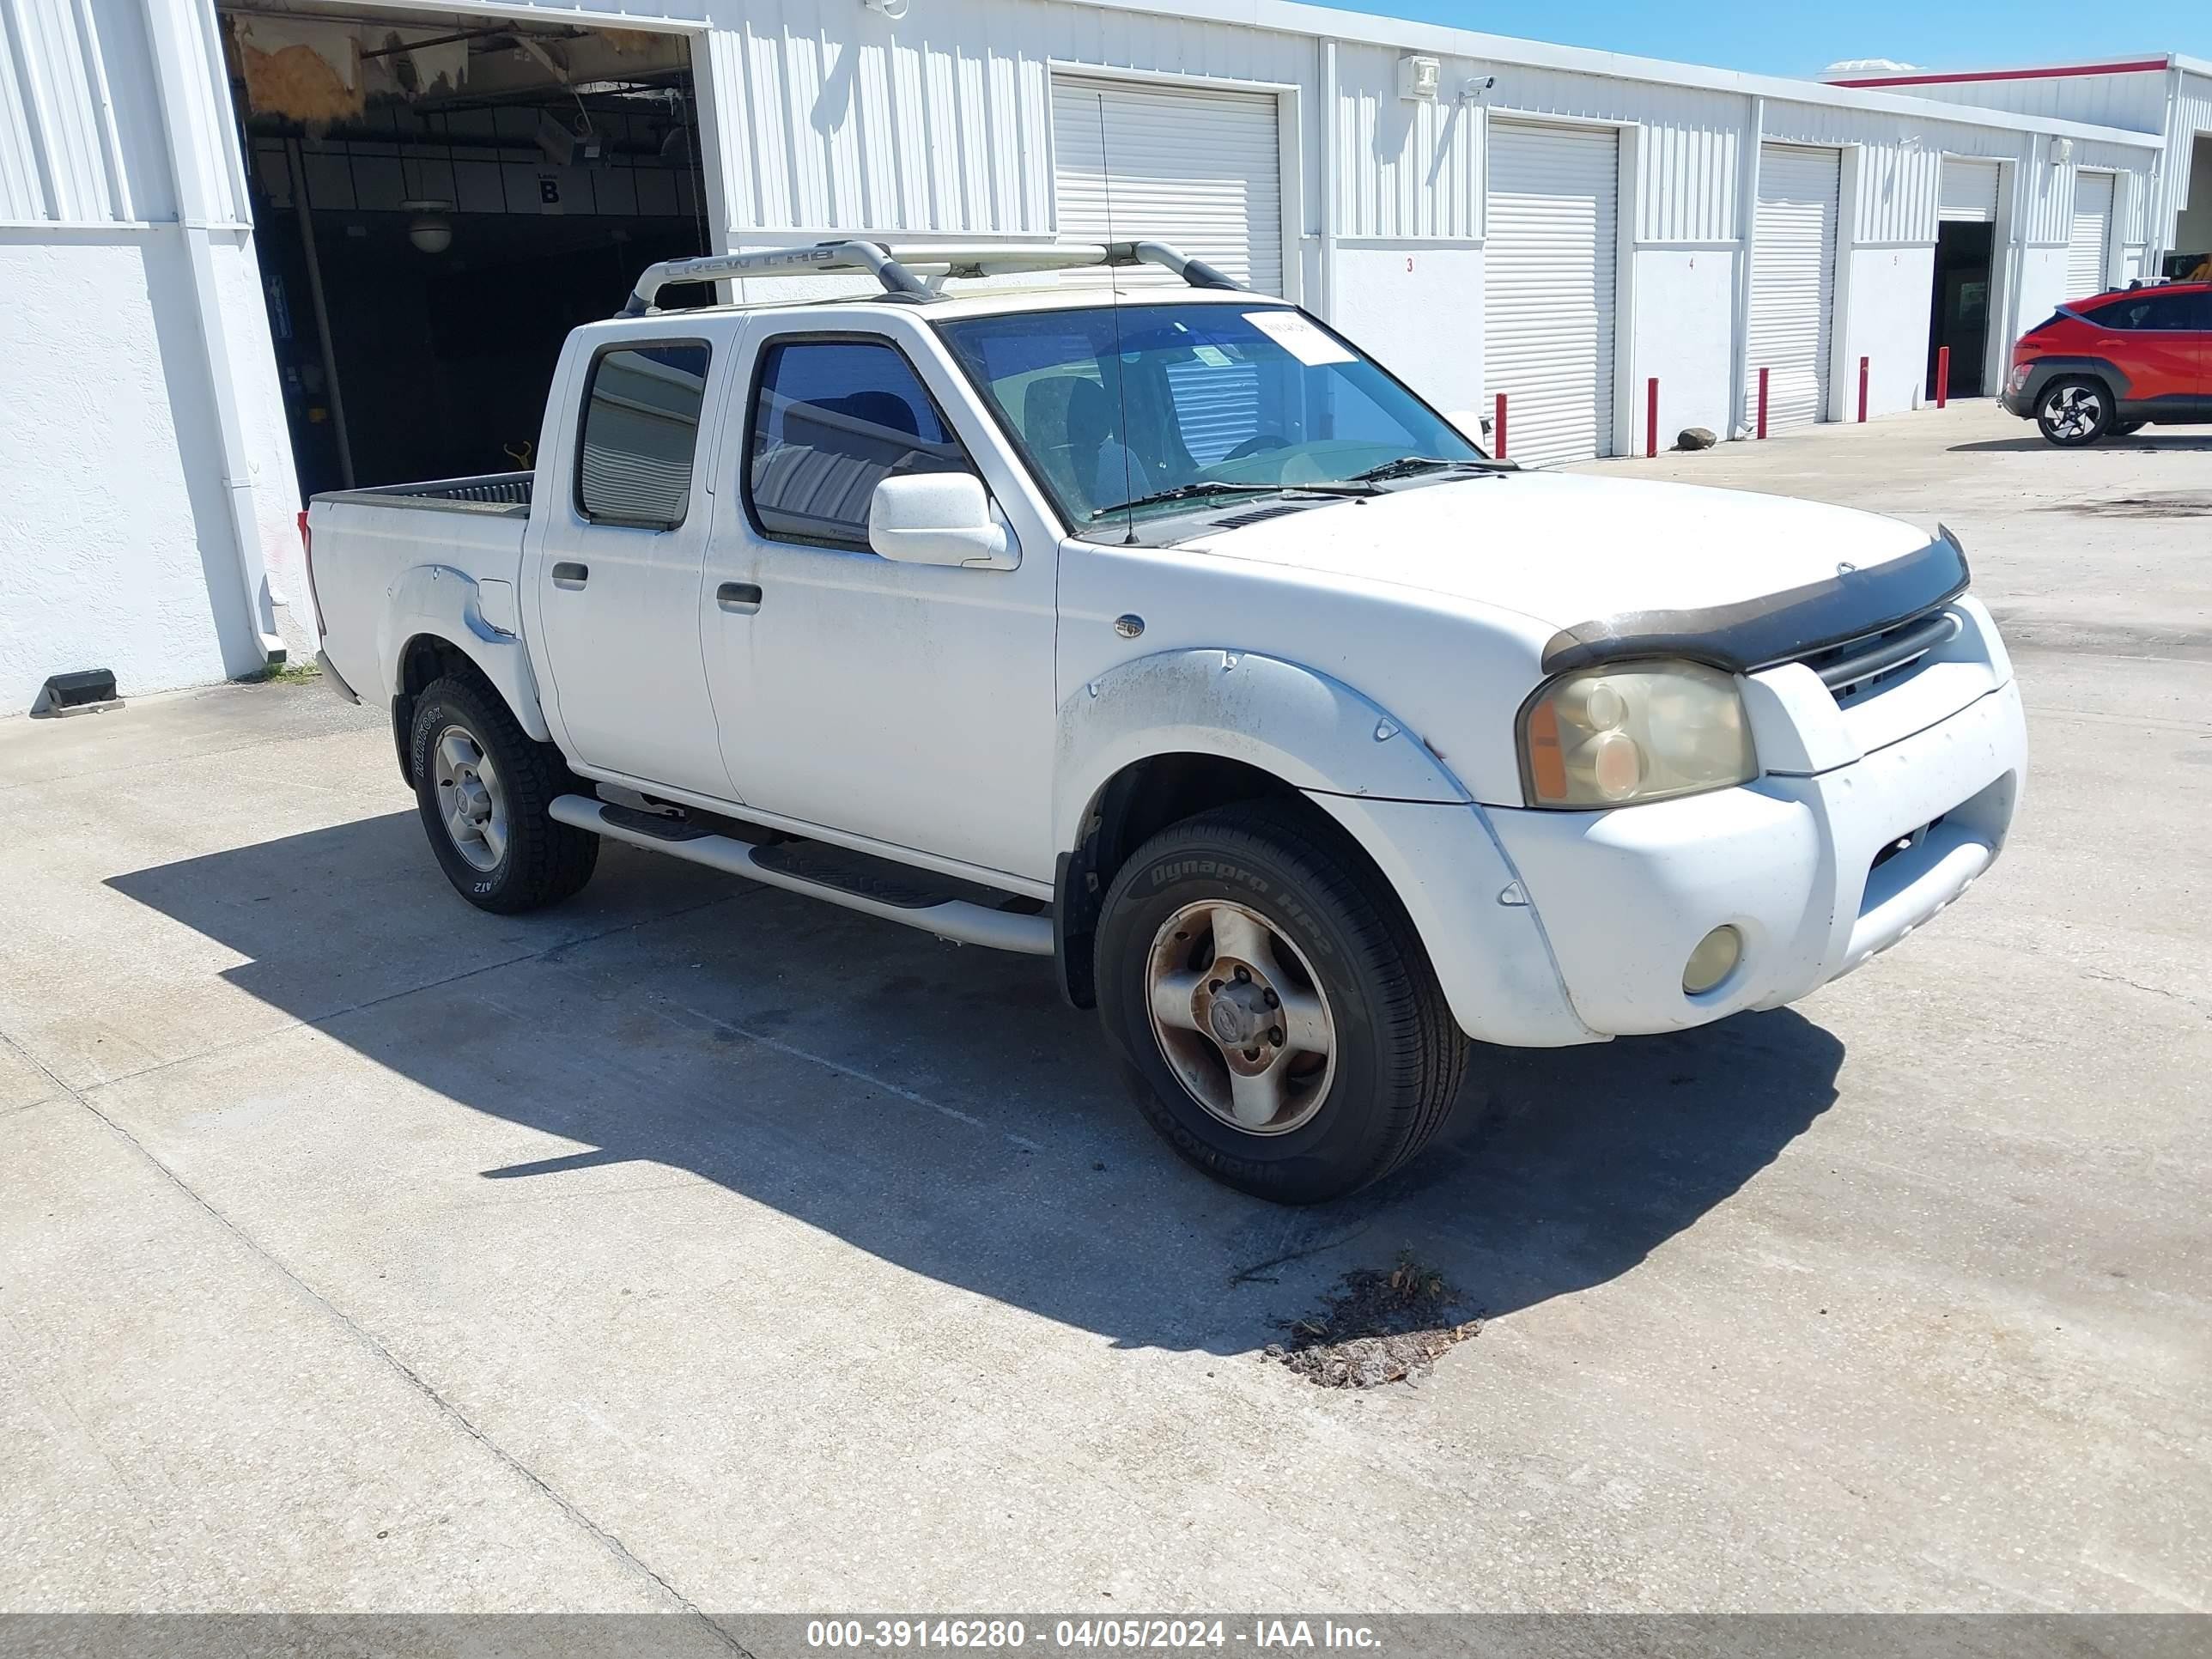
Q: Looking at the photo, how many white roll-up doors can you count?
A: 5